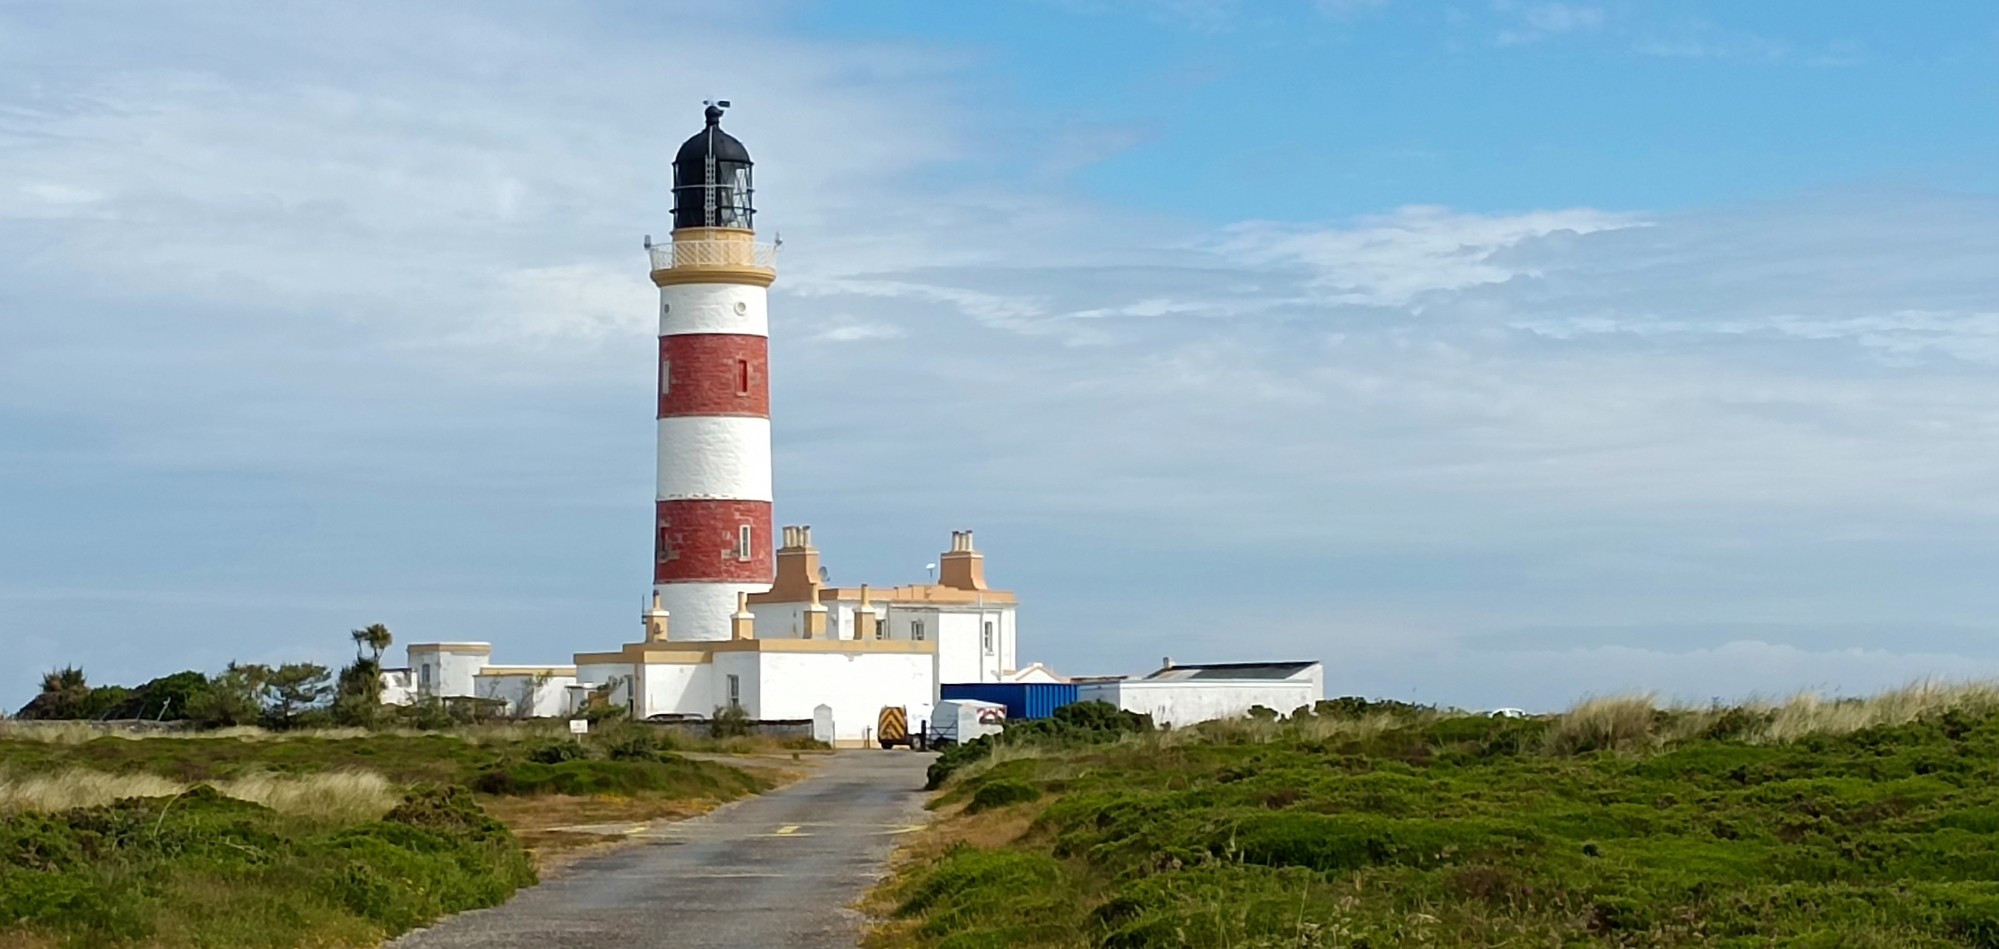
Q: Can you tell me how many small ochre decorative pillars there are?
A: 4